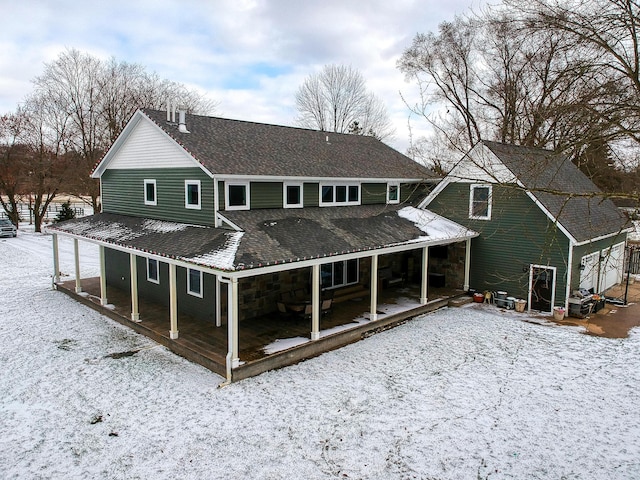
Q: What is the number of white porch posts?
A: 10